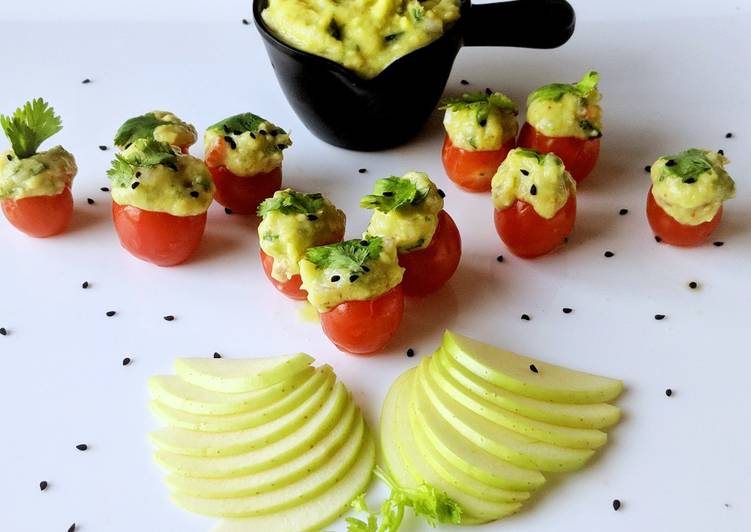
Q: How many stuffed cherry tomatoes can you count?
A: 11